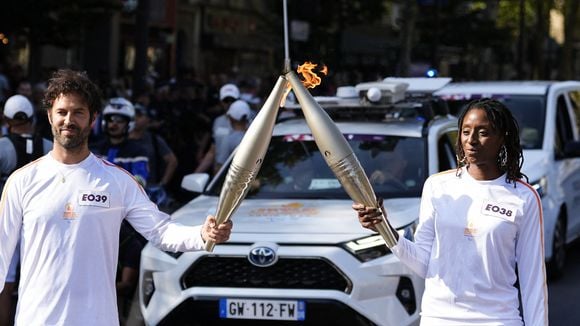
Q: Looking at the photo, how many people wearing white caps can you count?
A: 3